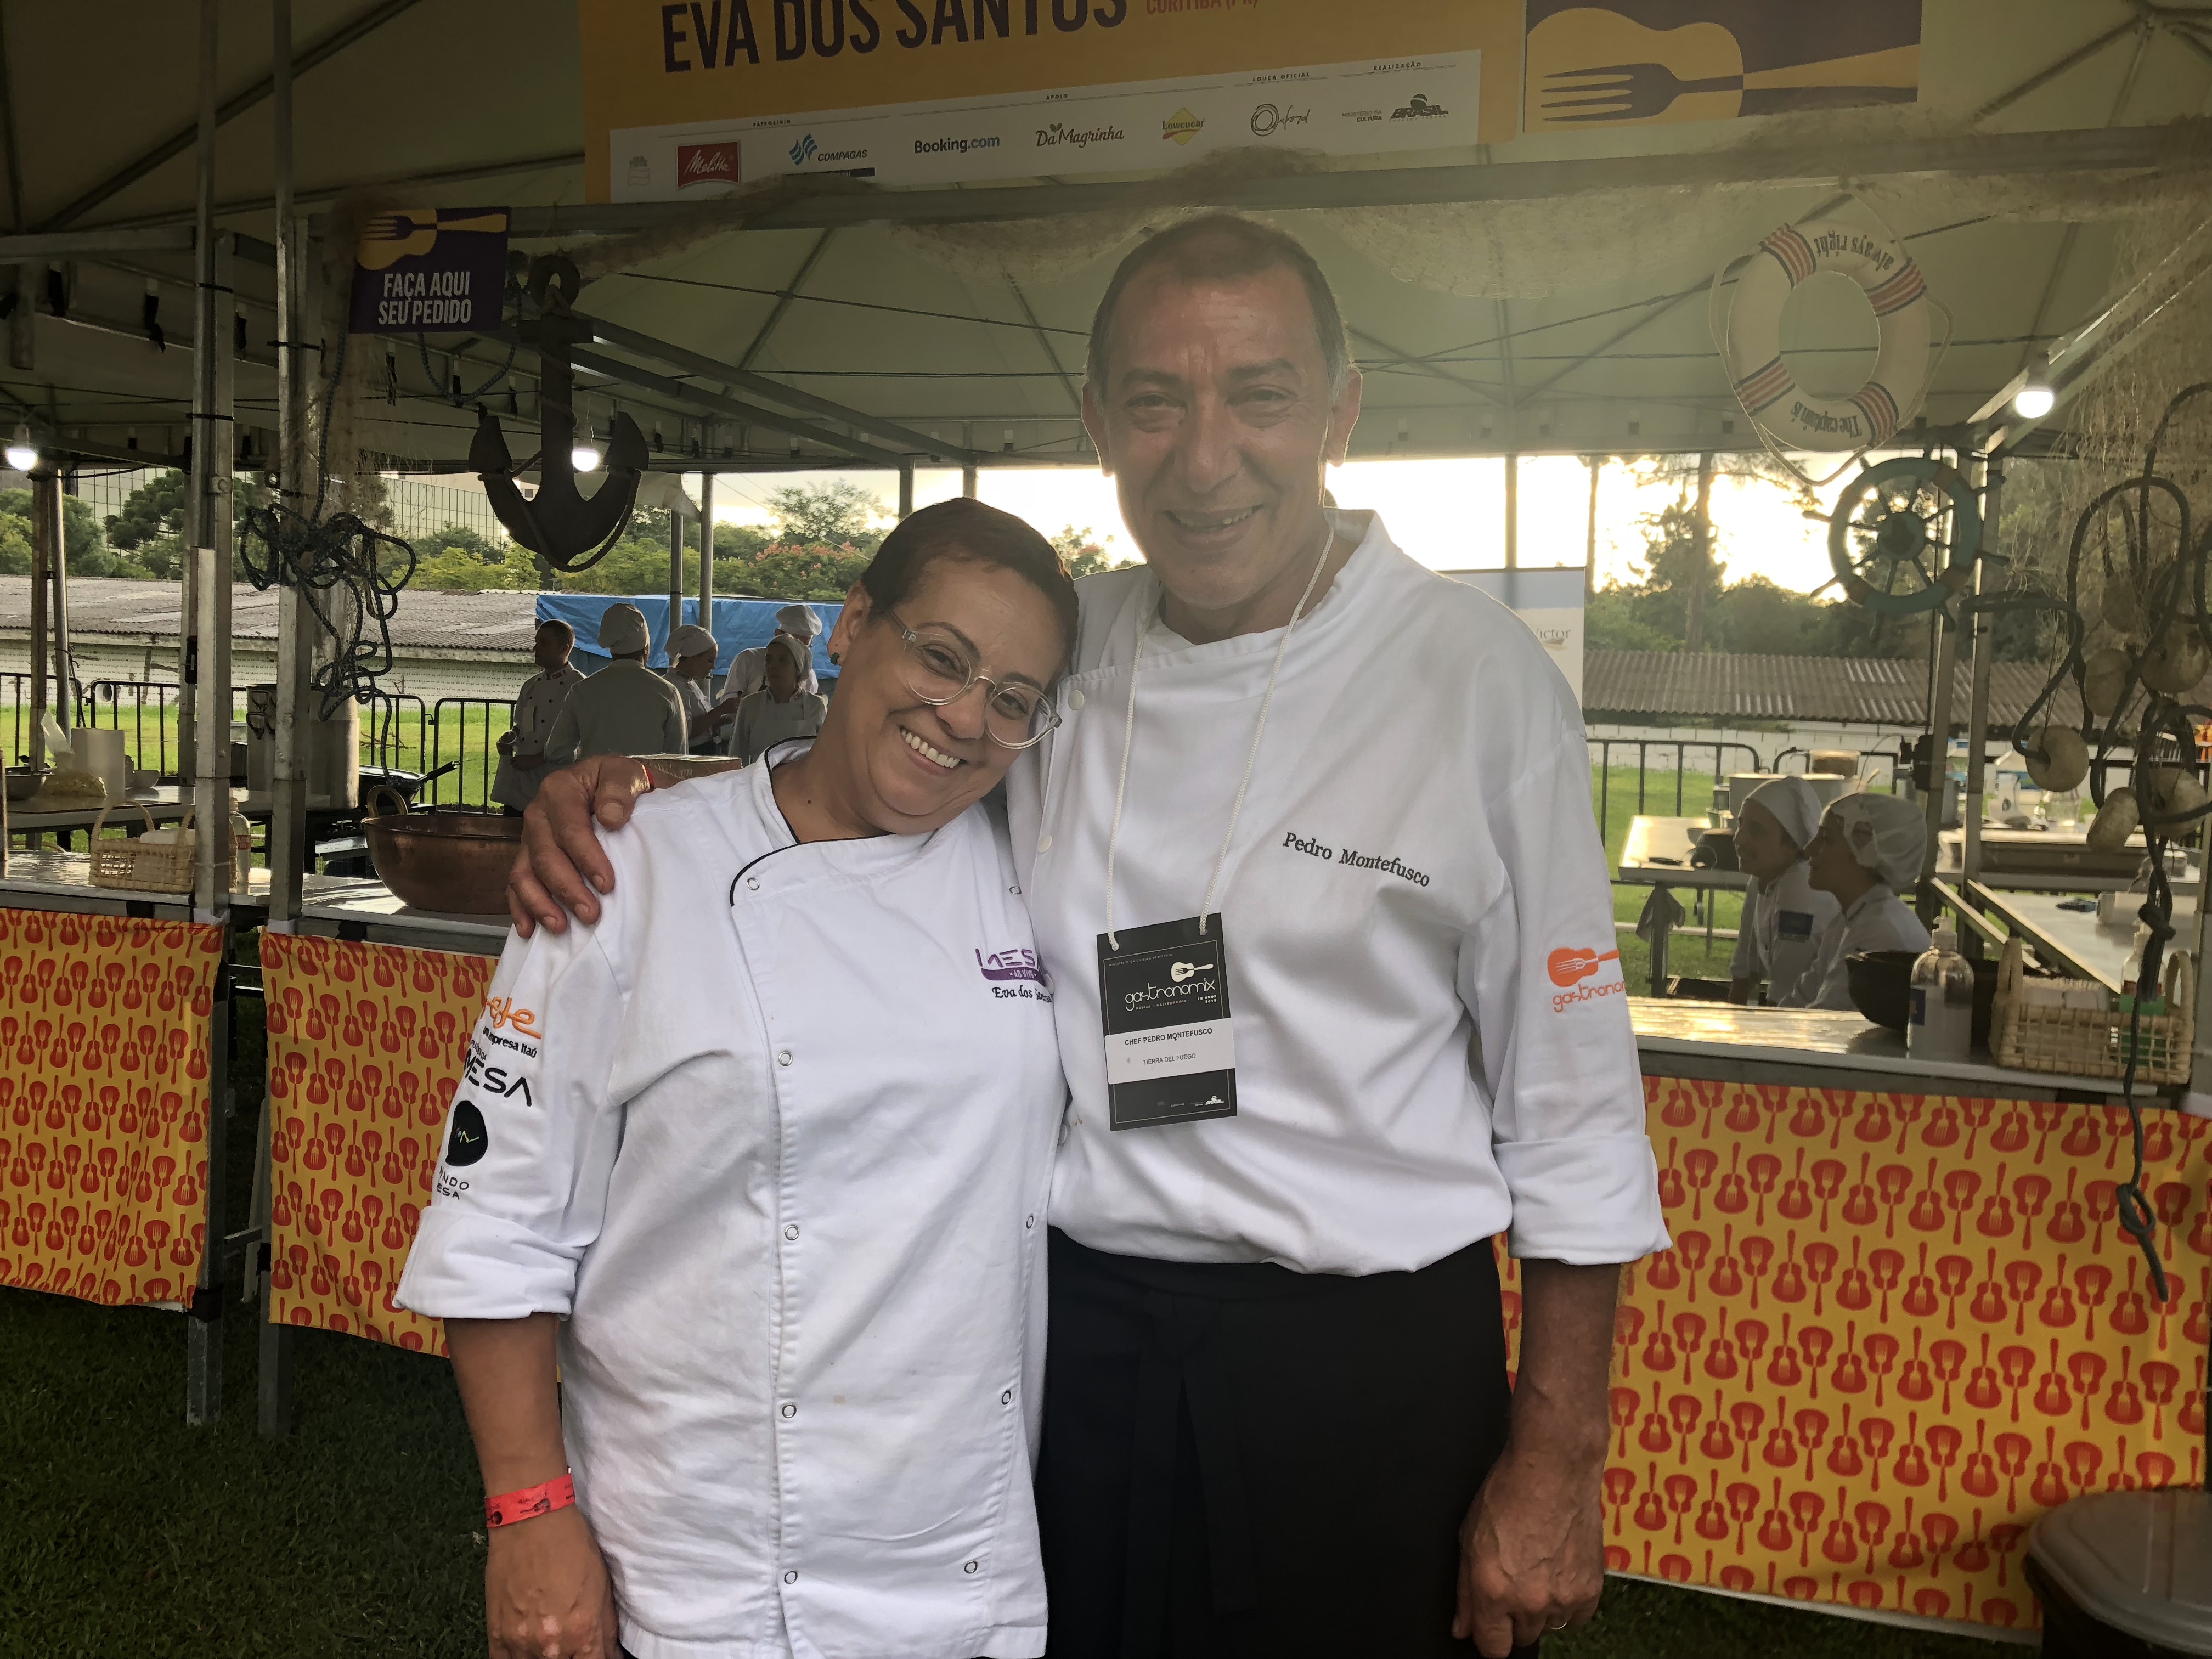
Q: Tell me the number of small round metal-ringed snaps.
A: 9